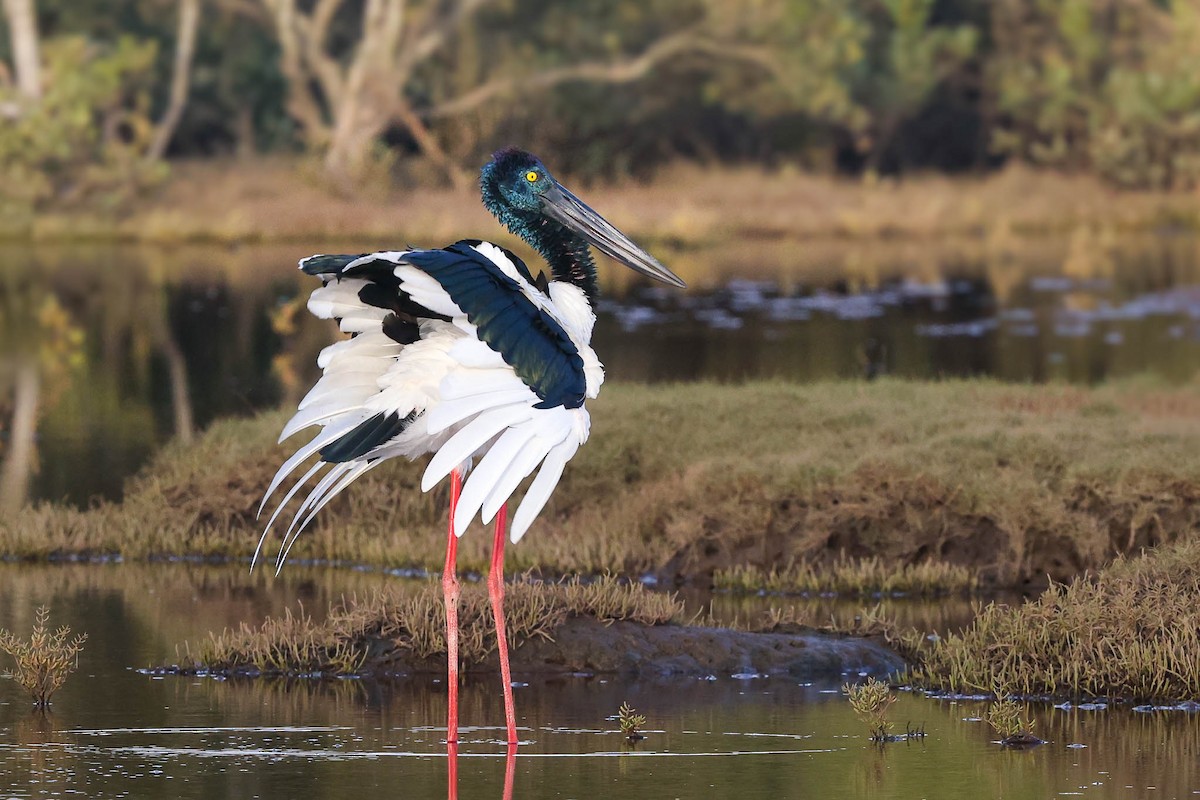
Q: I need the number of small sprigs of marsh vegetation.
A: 4